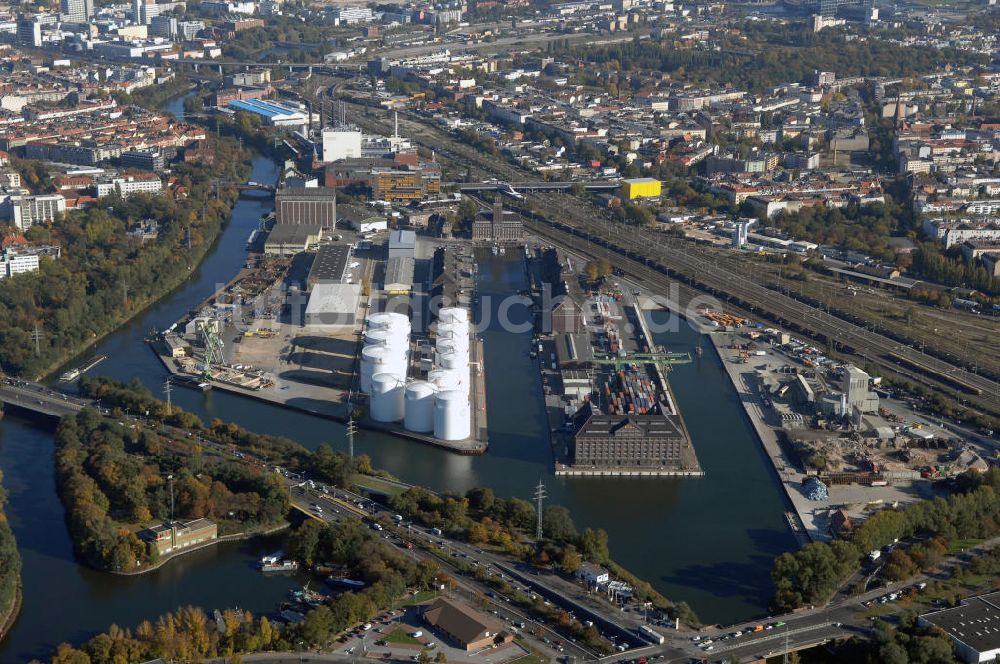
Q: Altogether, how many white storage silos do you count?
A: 11